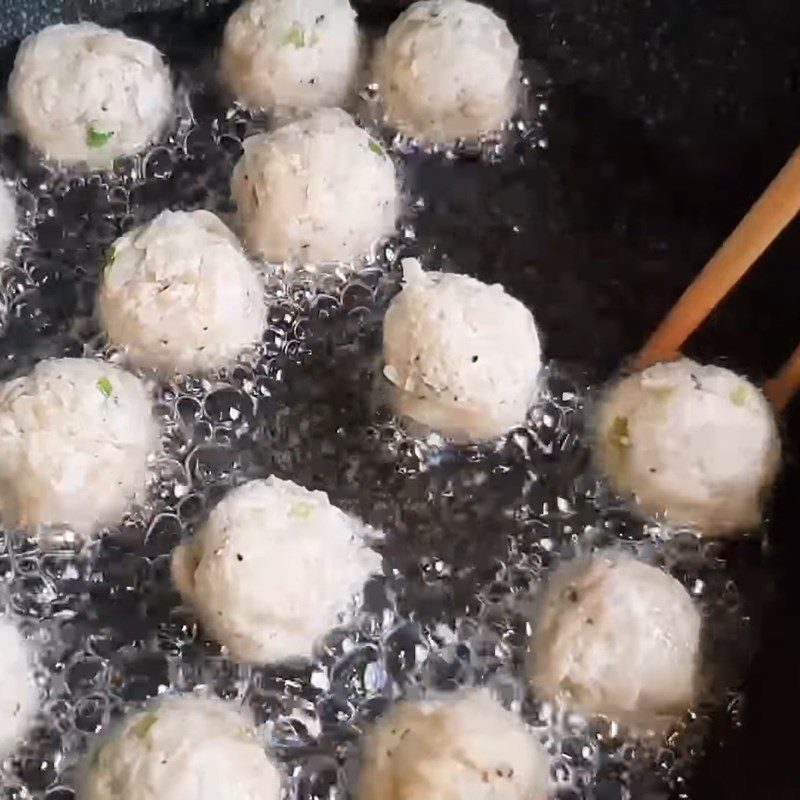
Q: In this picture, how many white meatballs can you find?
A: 14